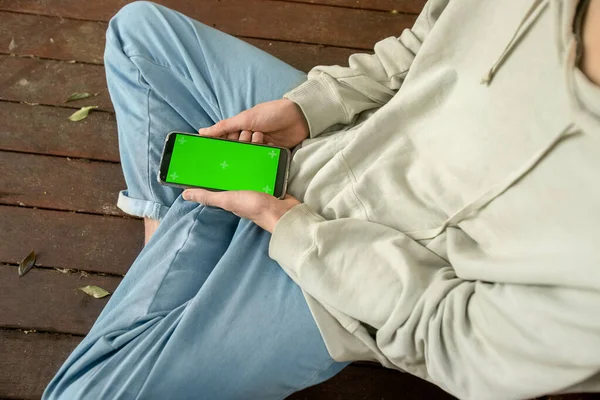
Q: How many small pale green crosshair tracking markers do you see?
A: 5